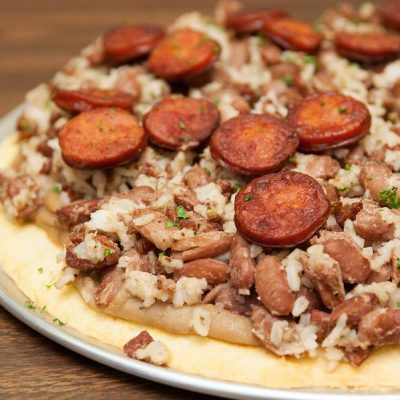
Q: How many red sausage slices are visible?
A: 12